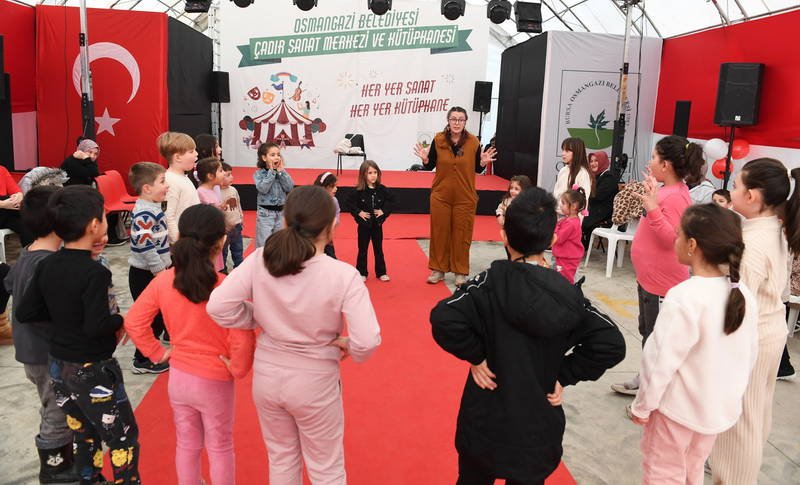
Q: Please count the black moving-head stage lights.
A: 5